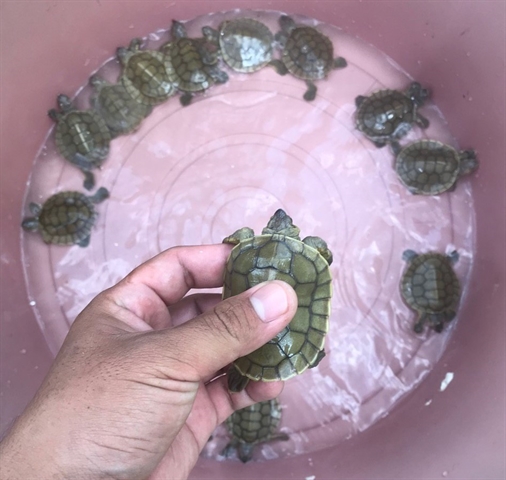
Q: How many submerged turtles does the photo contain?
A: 11